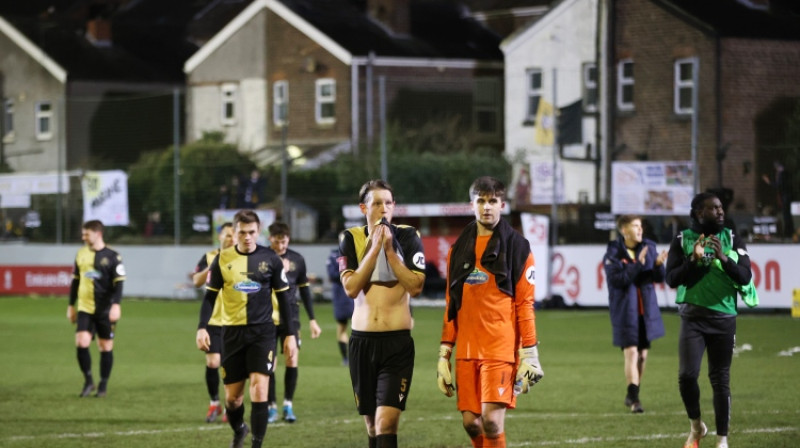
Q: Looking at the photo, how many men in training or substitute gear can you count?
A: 2